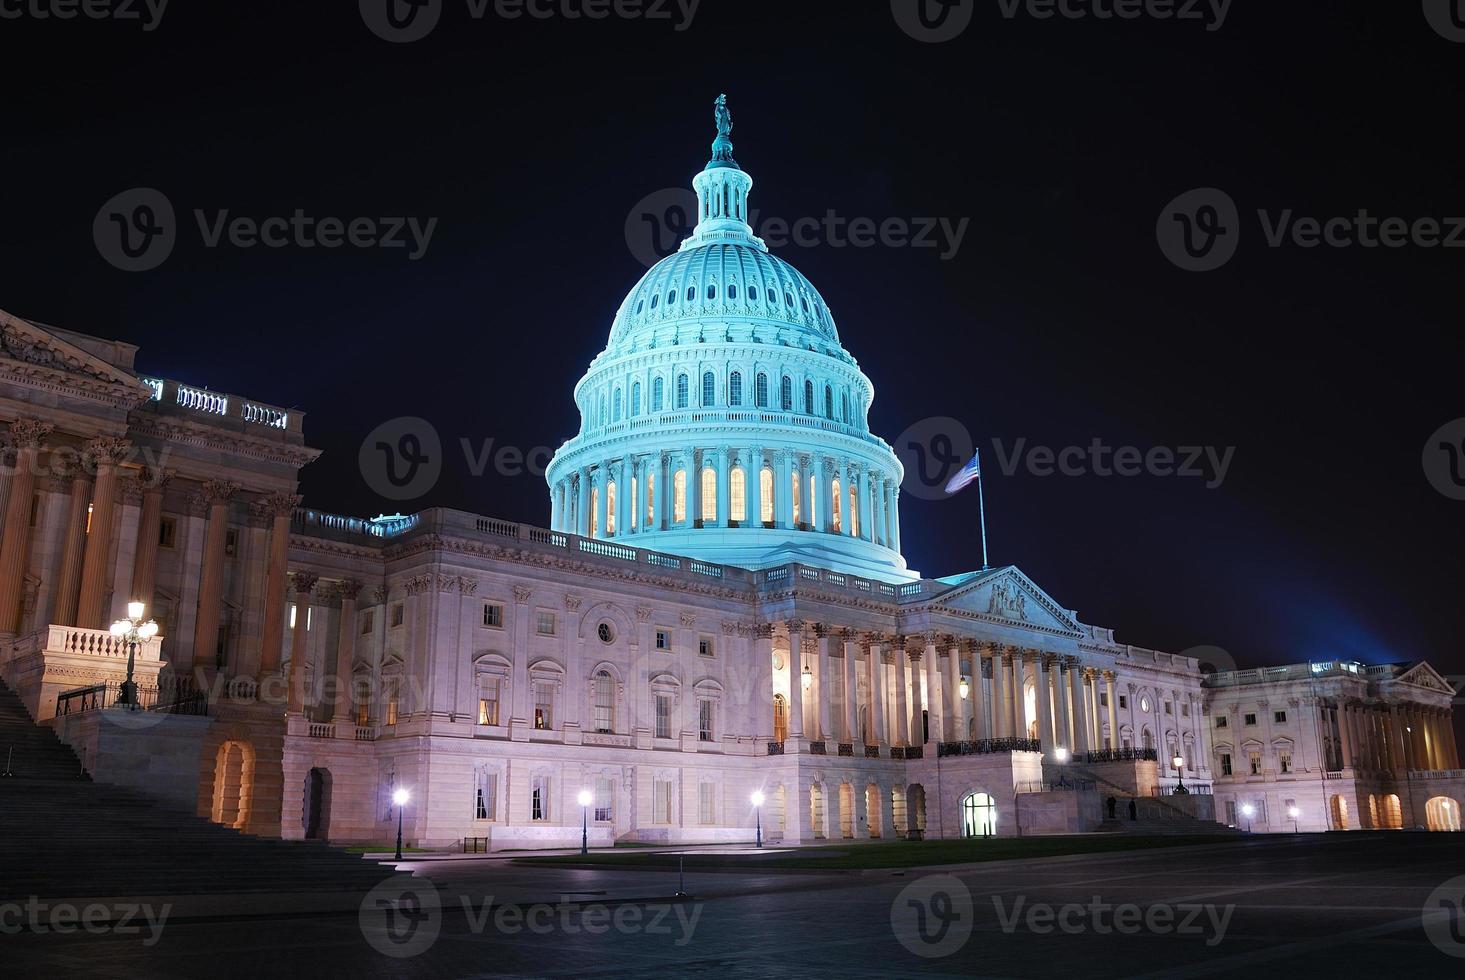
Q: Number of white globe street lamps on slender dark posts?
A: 5